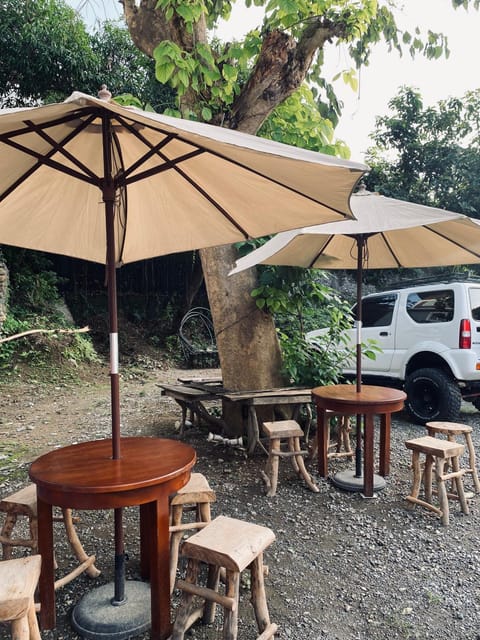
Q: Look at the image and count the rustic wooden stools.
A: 8